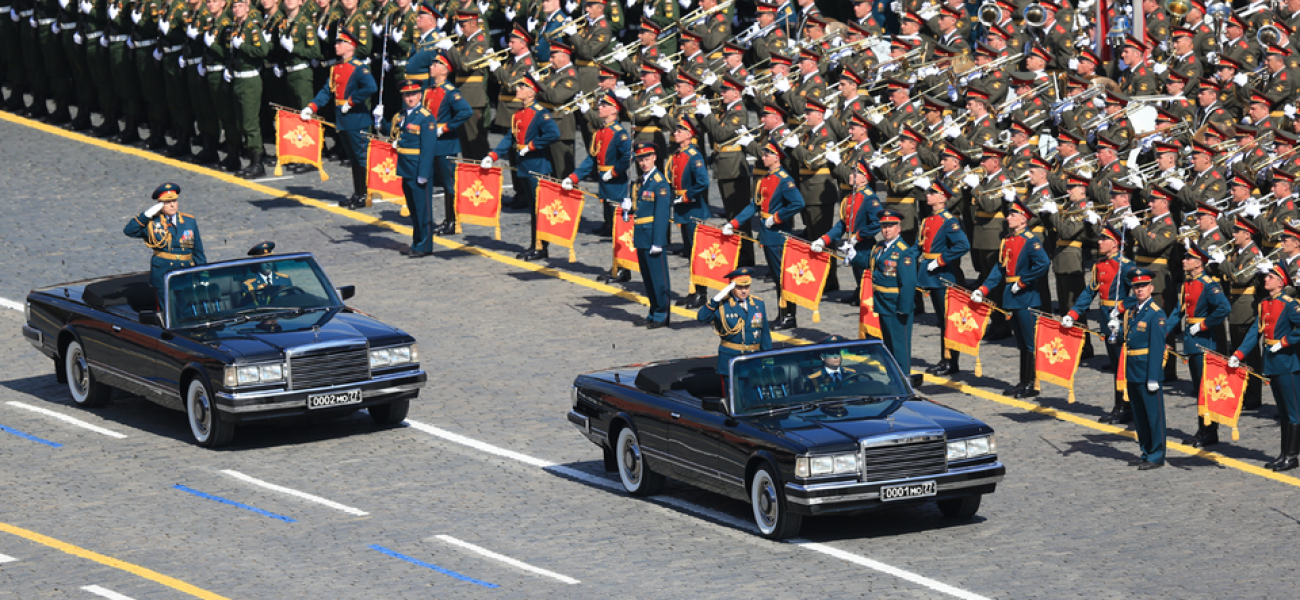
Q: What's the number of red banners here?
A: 12